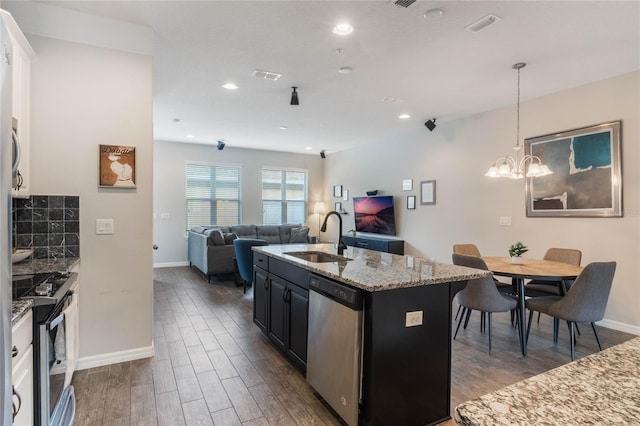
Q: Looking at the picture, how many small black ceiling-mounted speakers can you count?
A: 4